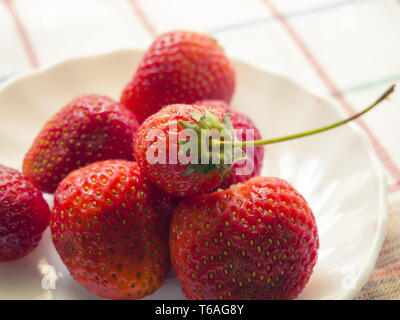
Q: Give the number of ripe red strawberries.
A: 7